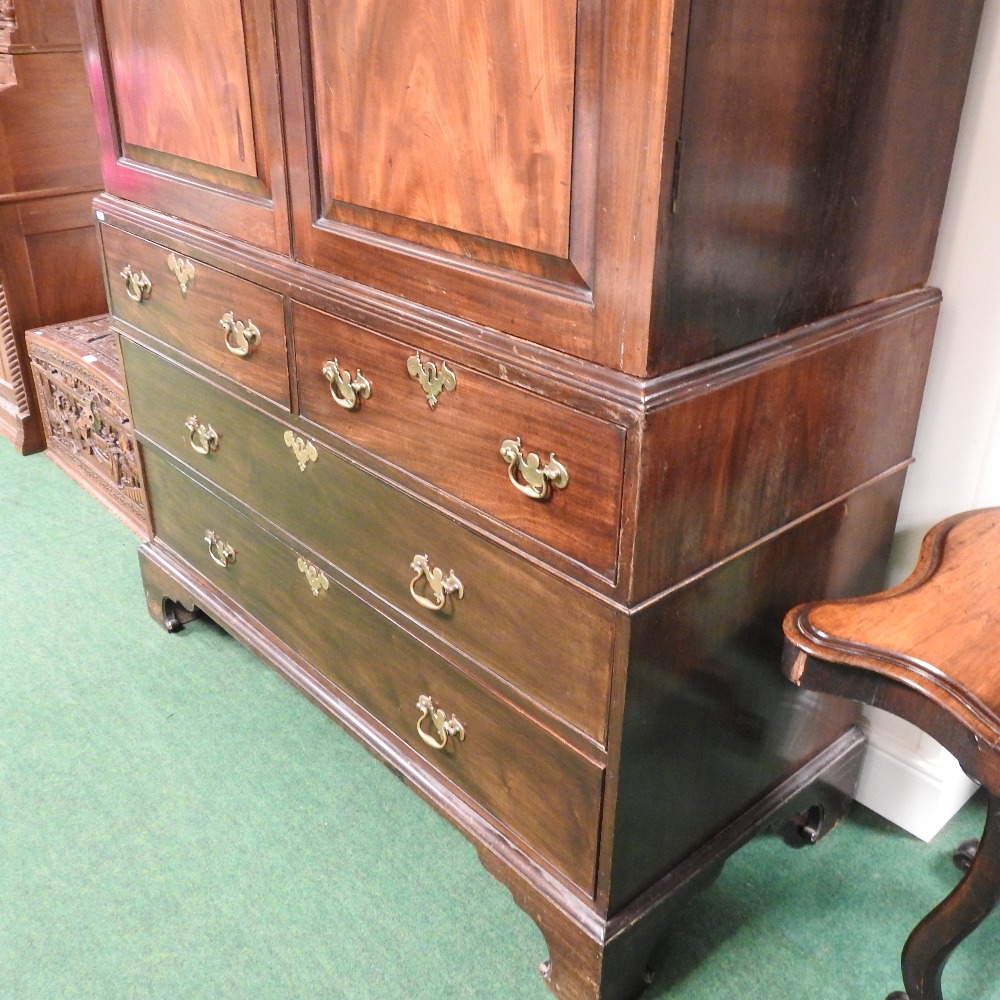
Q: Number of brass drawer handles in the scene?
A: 8